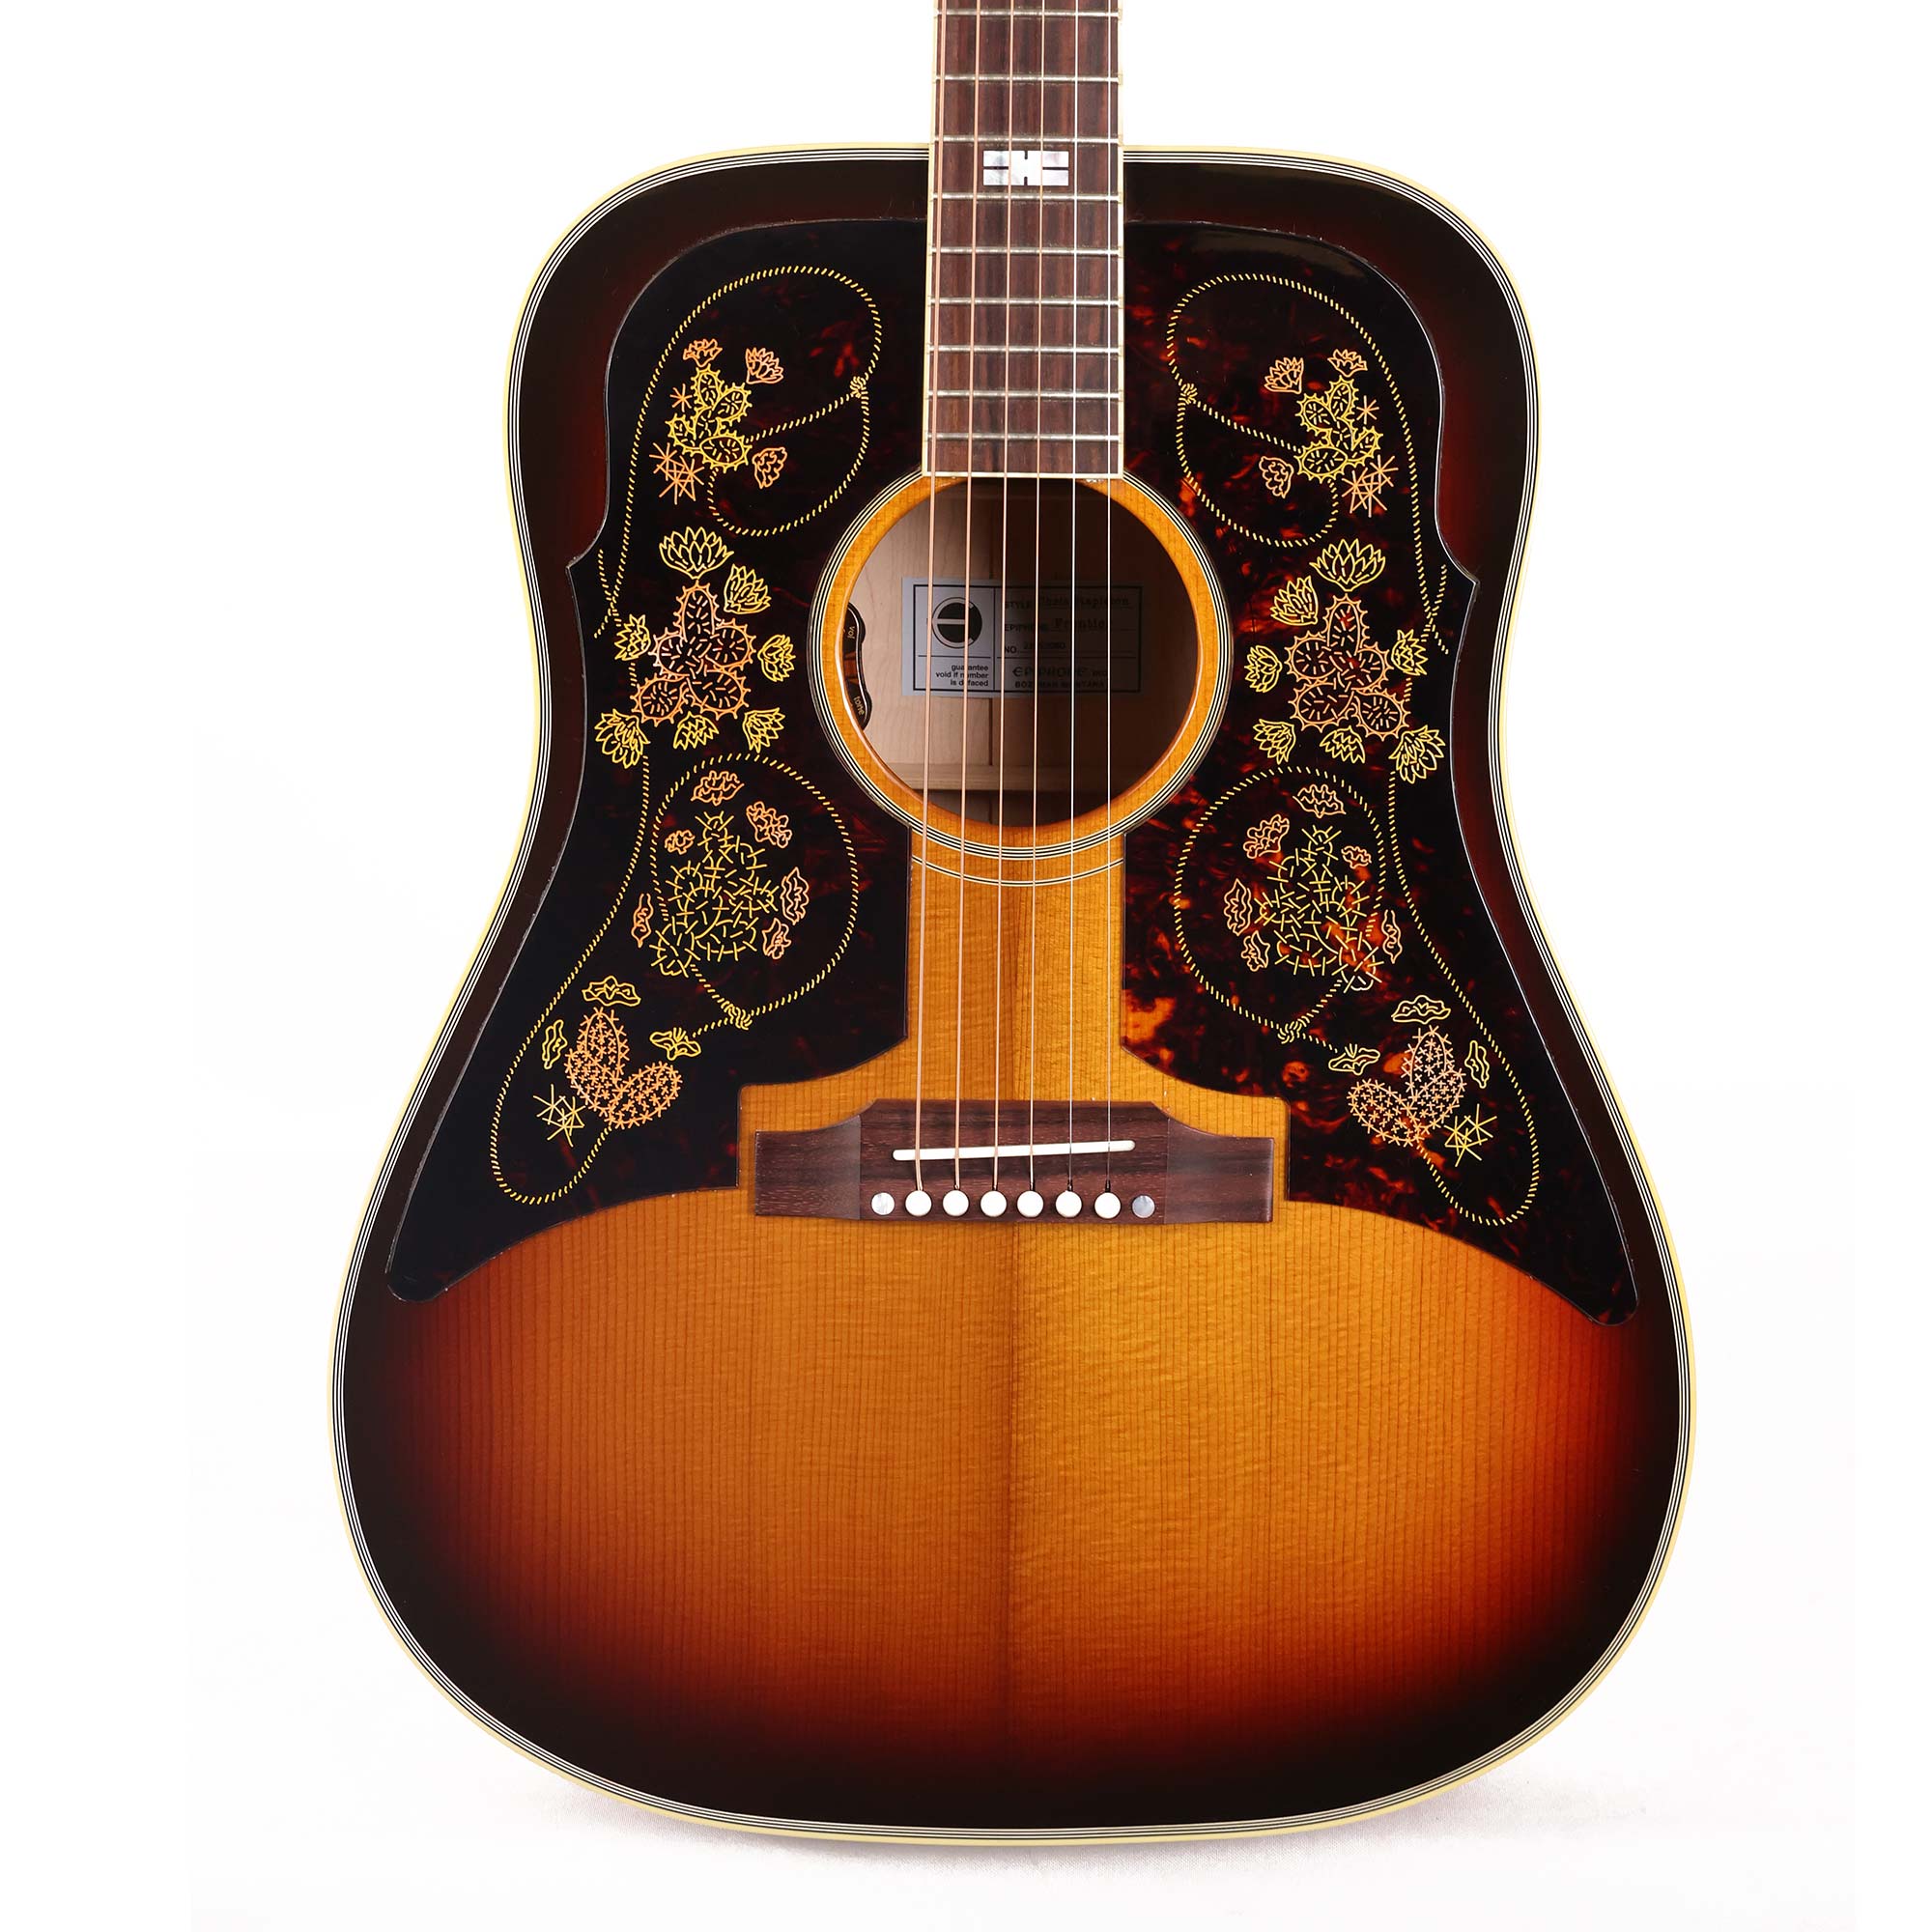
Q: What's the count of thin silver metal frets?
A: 9